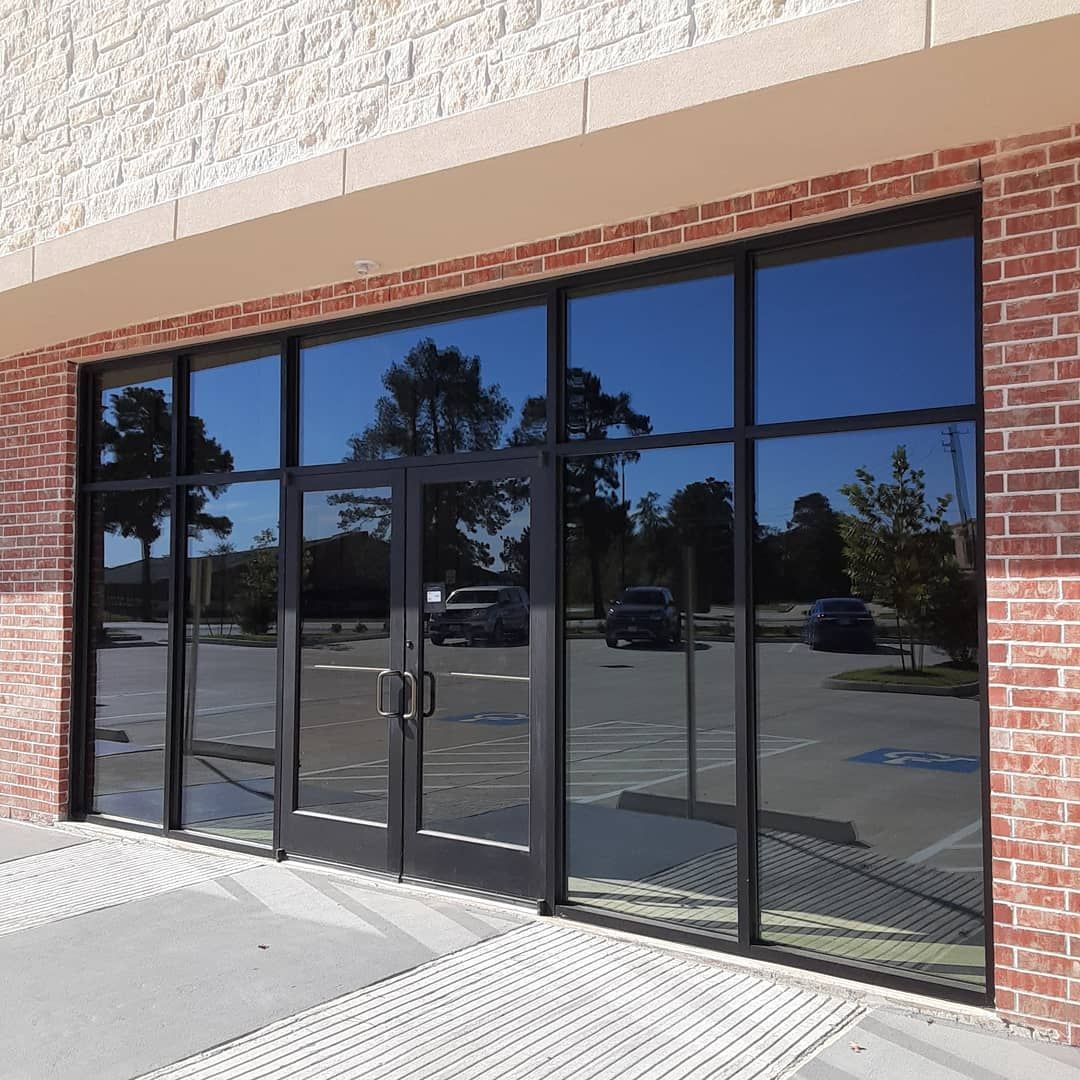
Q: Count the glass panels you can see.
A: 11